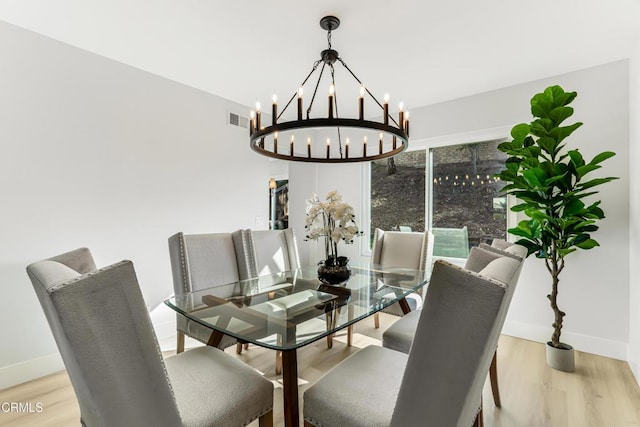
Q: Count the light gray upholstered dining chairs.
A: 6